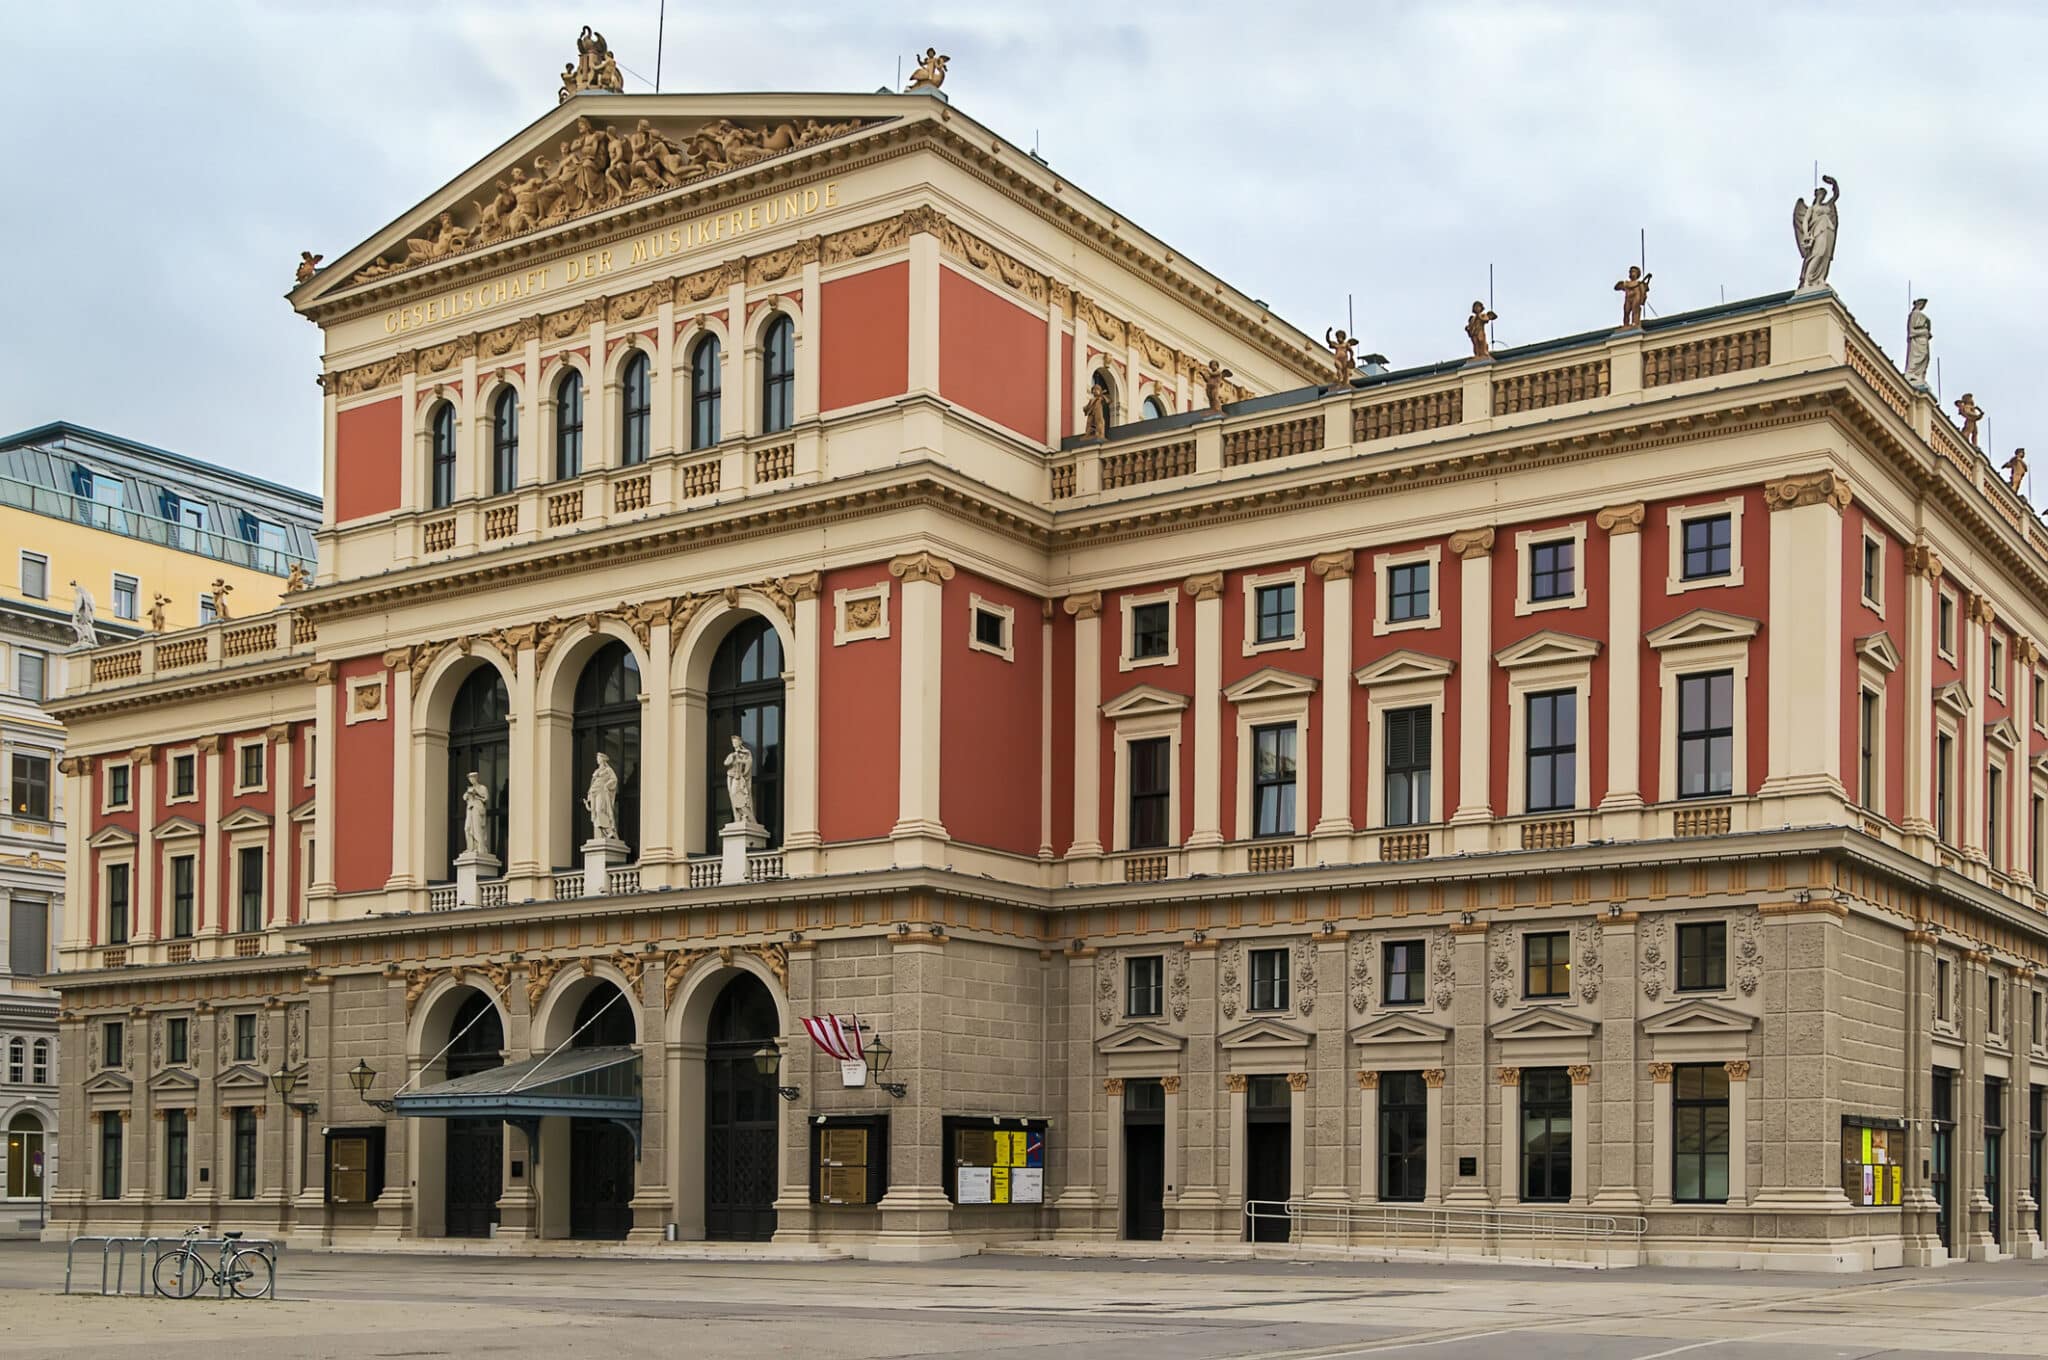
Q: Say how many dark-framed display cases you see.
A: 4